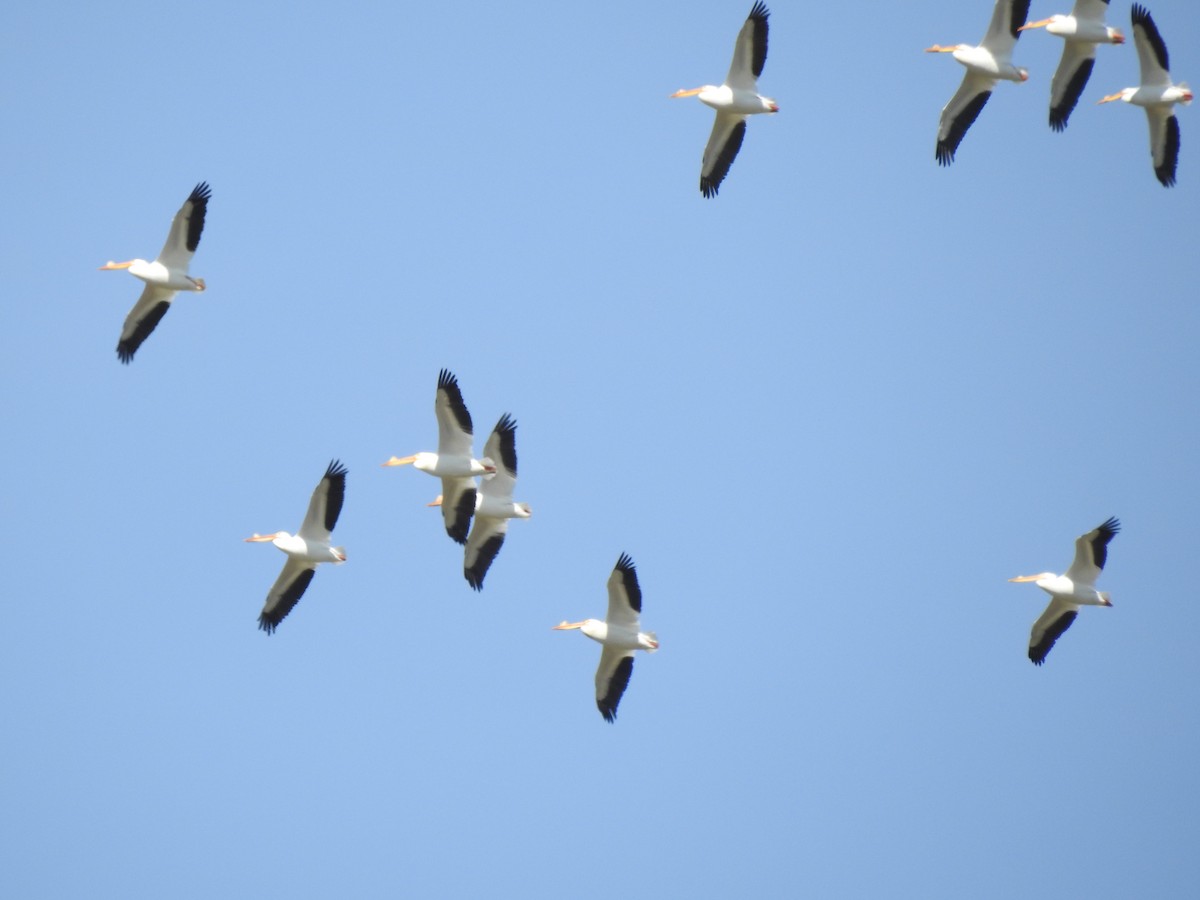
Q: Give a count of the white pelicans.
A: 10